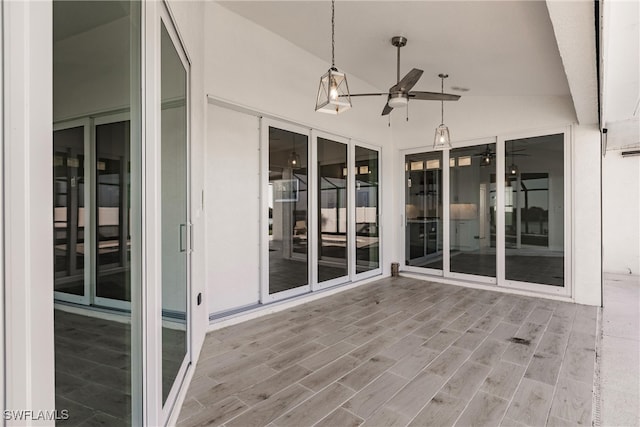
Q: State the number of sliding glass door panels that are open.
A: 0